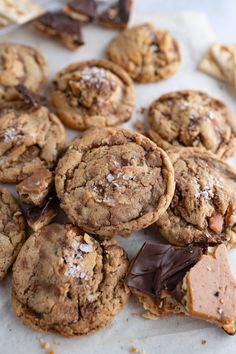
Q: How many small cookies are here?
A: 9